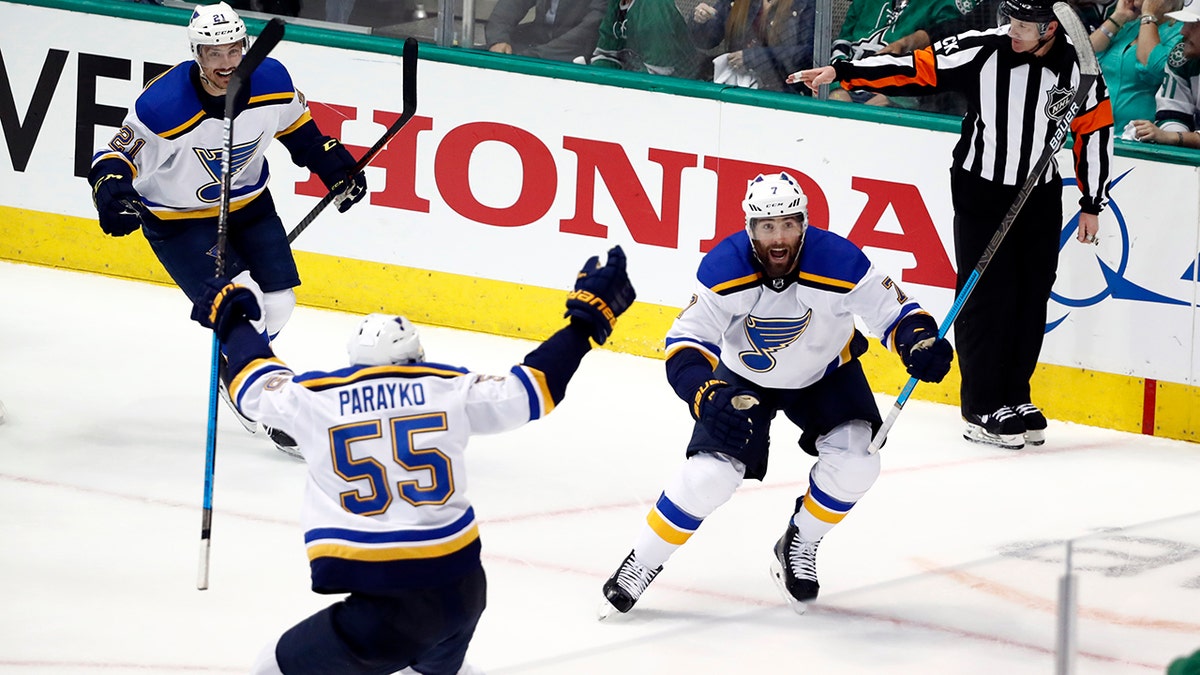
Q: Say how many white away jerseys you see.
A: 3